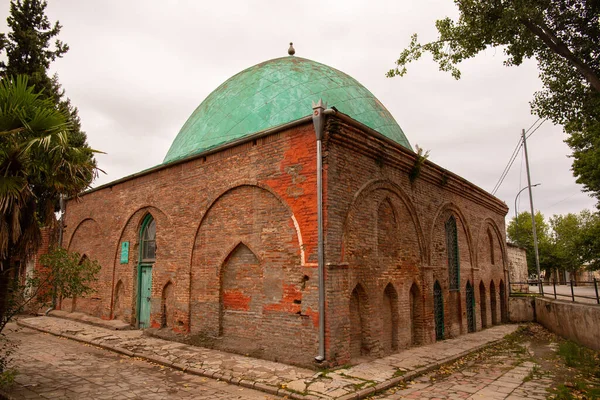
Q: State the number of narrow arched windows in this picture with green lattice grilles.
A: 3